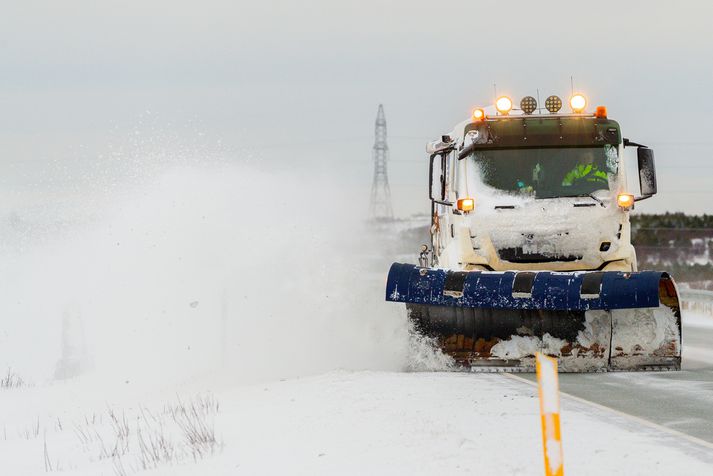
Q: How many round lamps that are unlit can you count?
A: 2